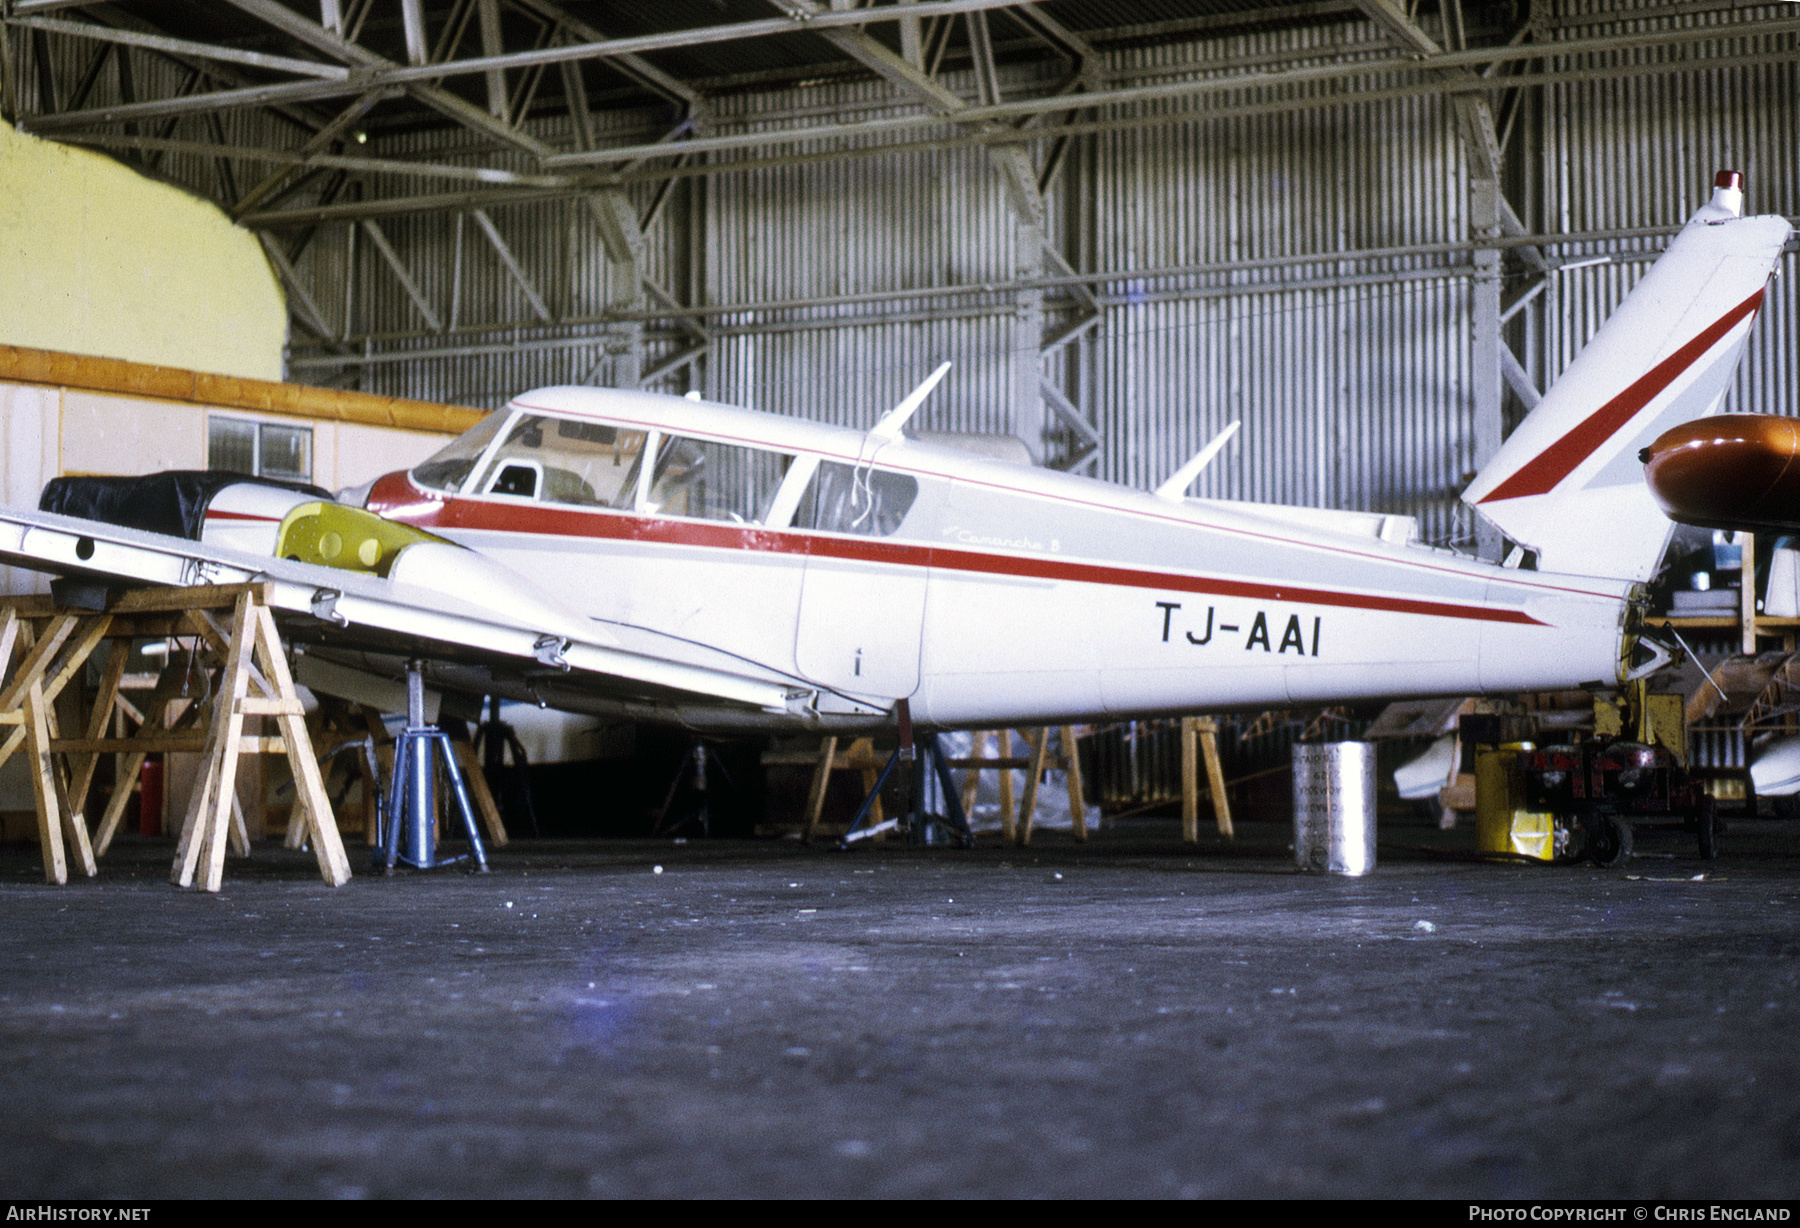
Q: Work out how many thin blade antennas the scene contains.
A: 2